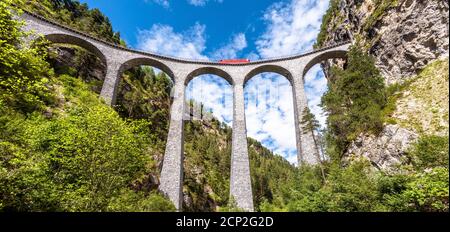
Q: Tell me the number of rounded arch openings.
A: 5